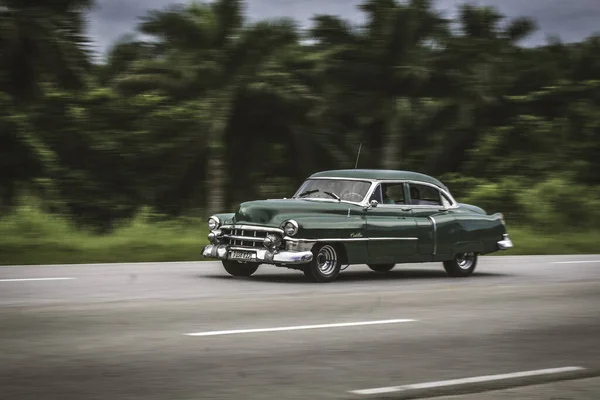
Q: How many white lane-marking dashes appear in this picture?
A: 4